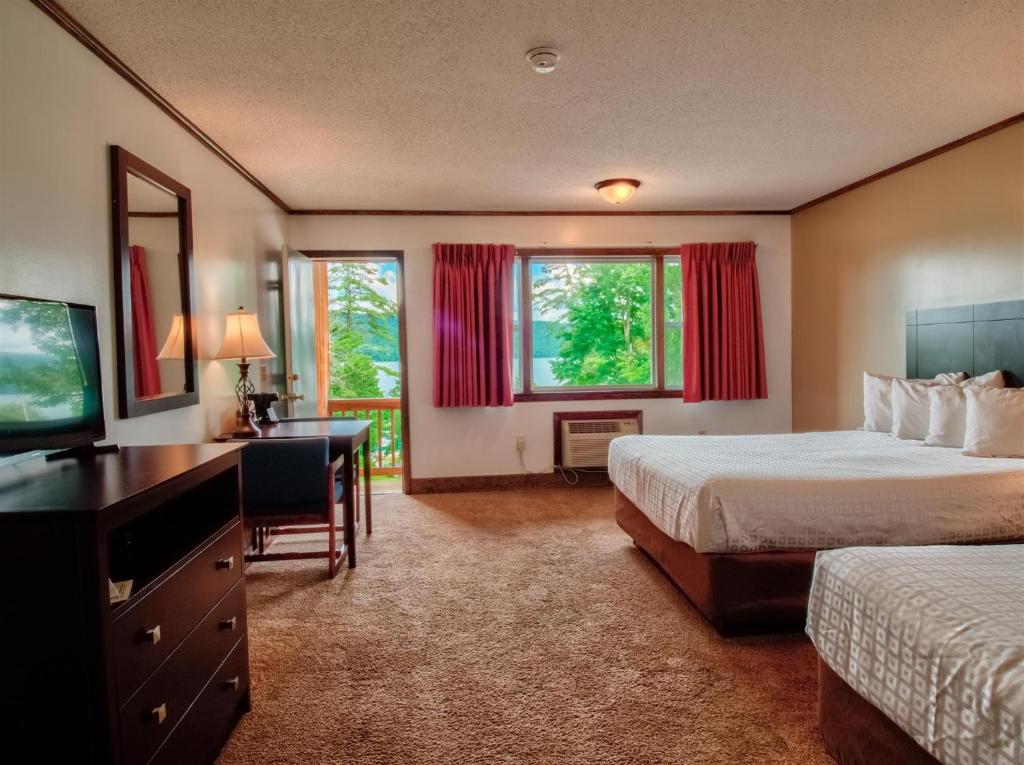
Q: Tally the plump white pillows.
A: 4